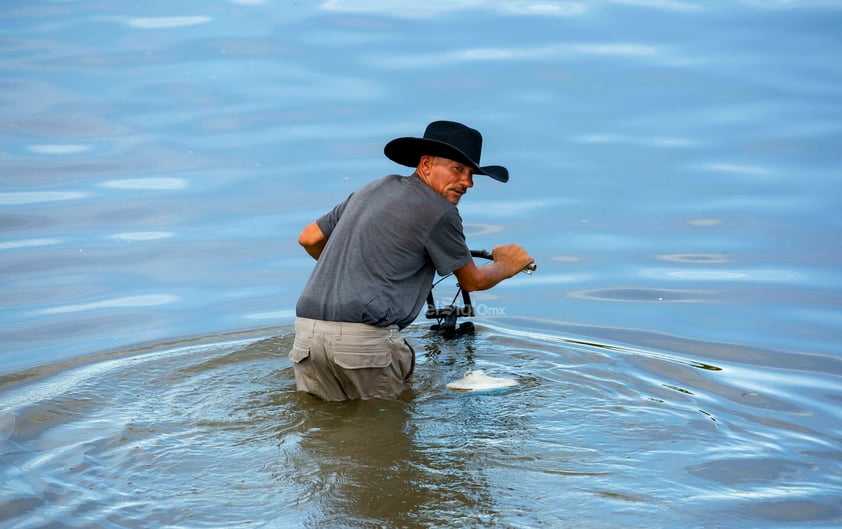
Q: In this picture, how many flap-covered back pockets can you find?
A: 2